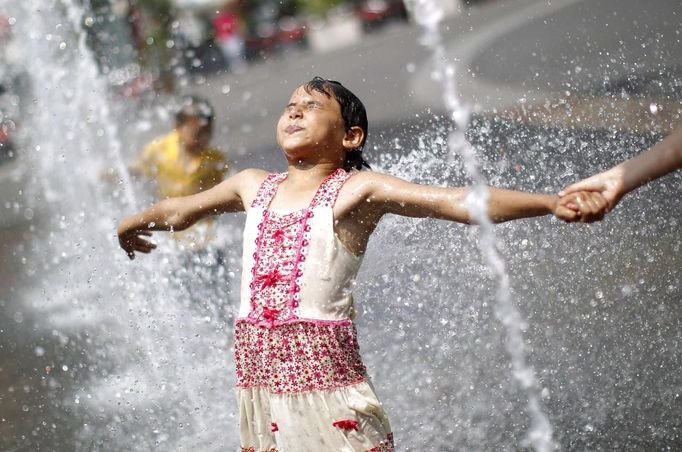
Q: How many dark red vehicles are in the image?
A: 2